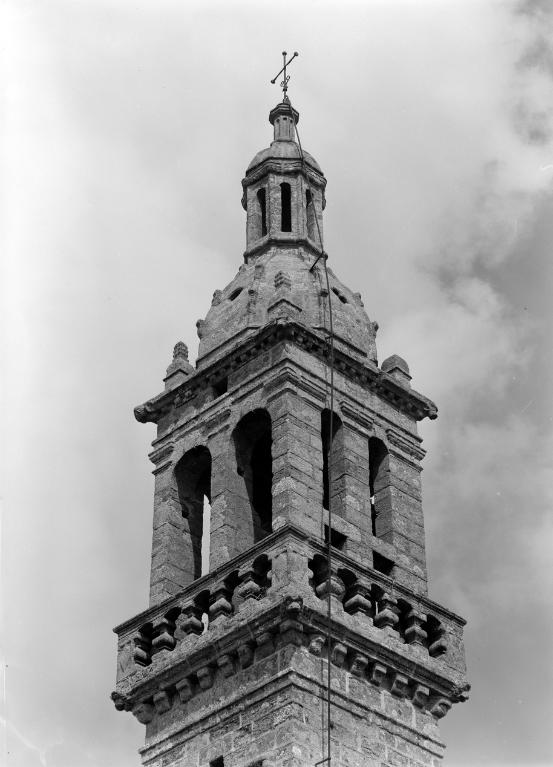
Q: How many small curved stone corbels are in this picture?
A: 15